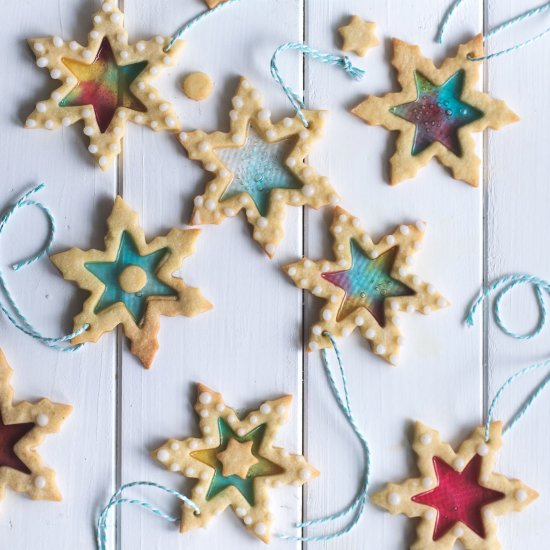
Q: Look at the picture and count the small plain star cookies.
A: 2